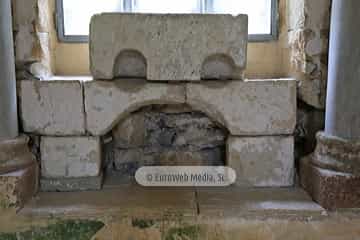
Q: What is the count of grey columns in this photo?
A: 2